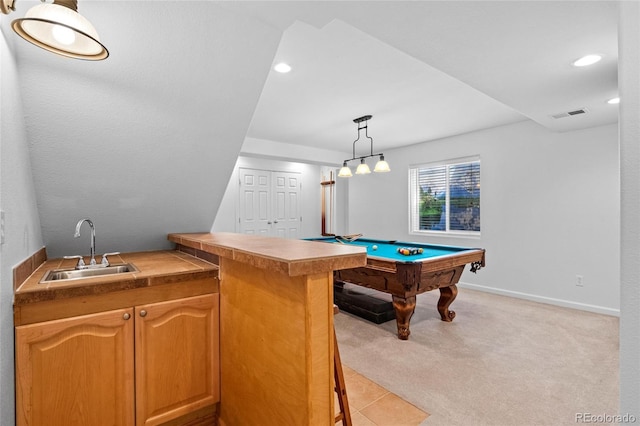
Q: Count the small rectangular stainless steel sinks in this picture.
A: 1